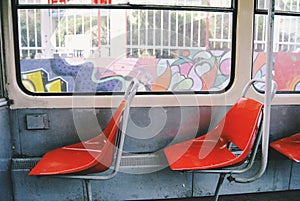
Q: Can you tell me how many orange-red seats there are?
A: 3